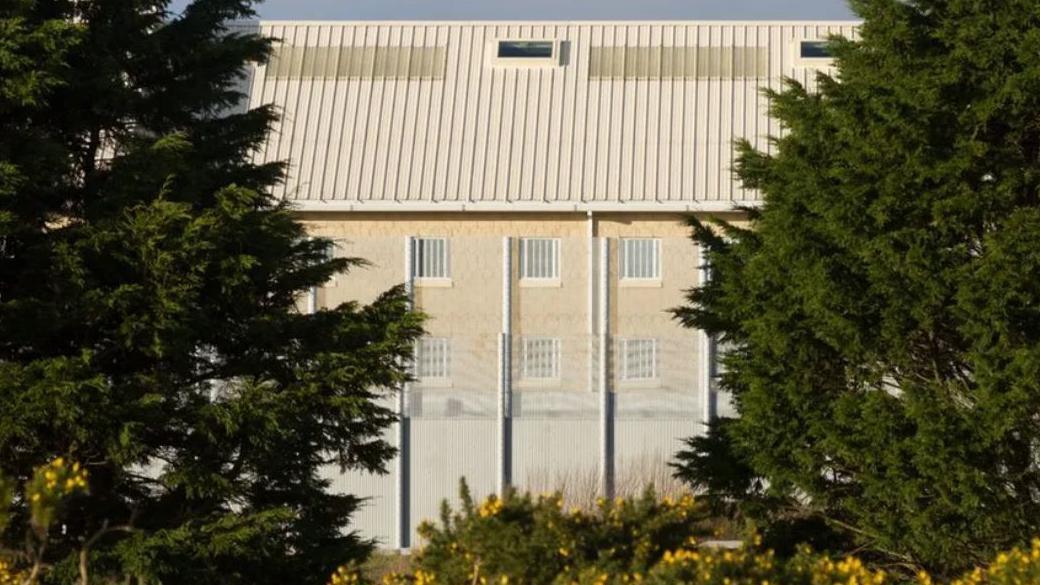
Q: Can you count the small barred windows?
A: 6